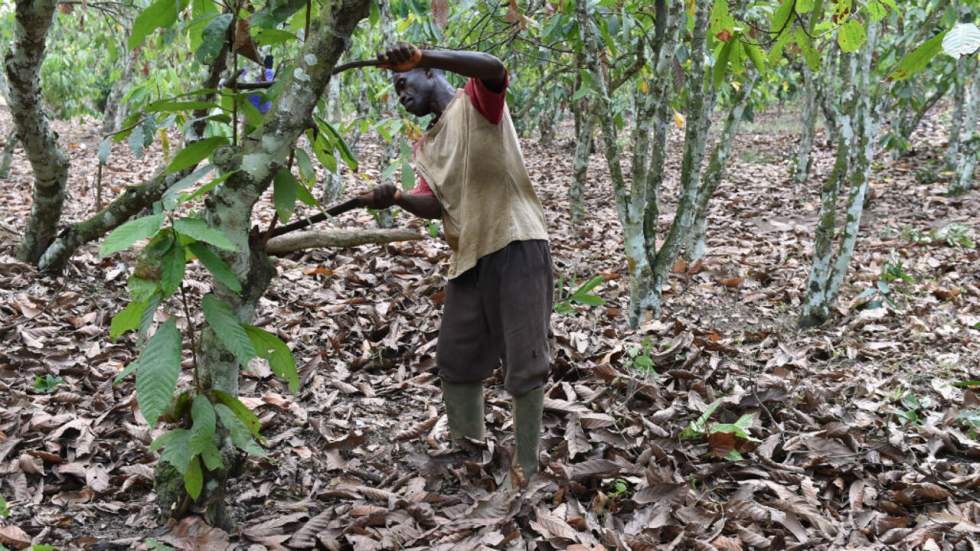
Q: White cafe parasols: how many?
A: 0